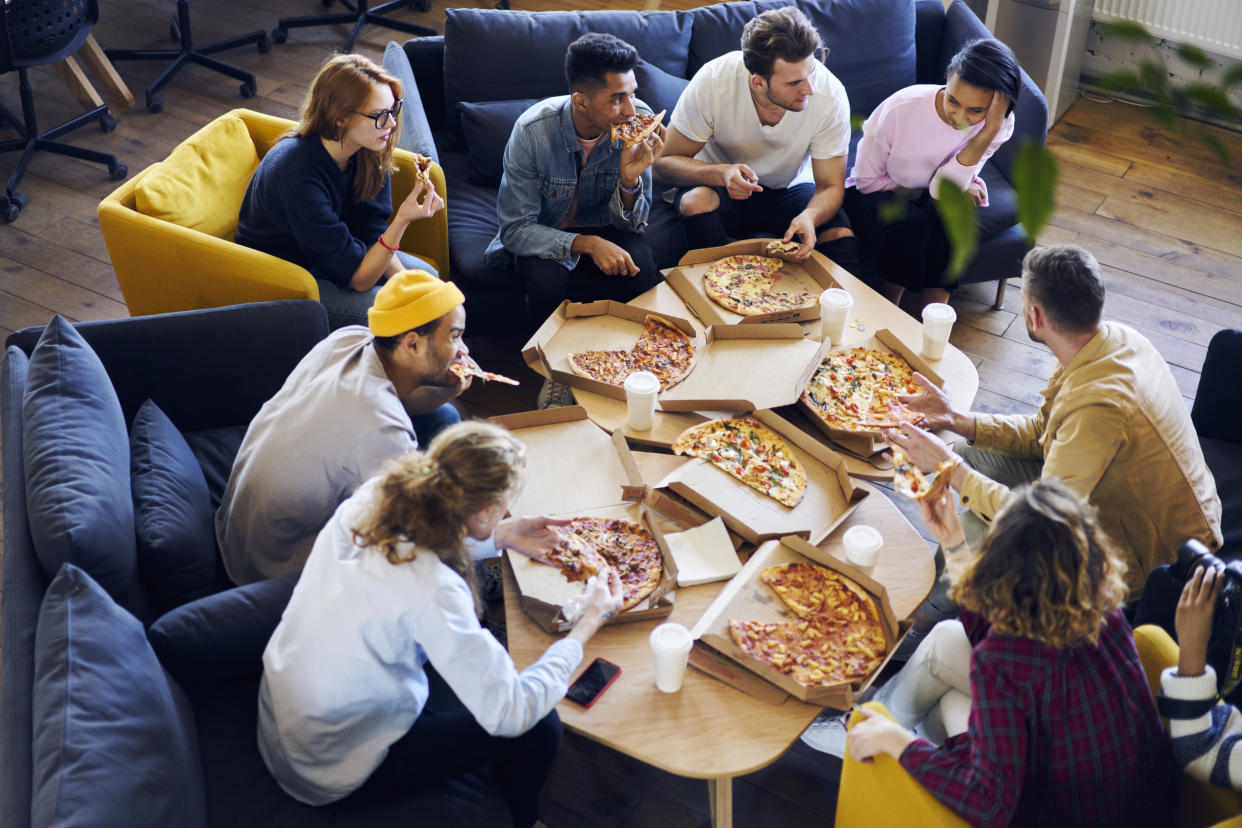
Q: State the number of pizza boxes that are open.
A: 6